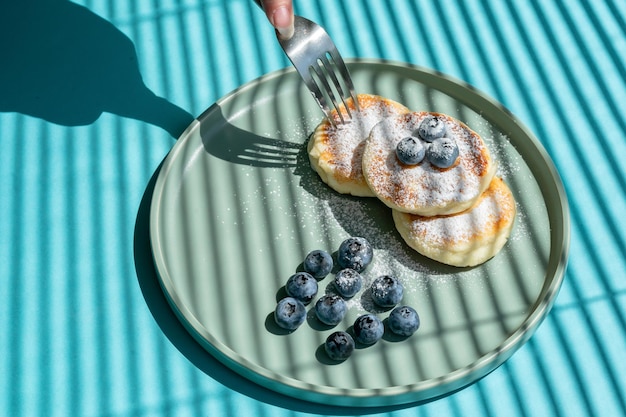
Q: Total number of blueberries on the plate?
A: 13